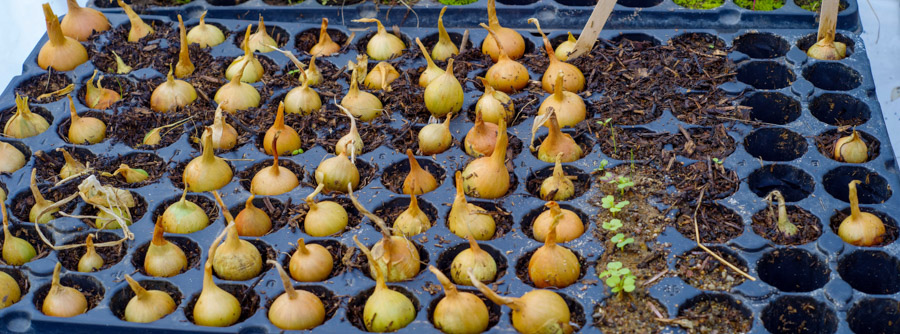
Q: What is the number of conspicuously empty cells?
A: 12